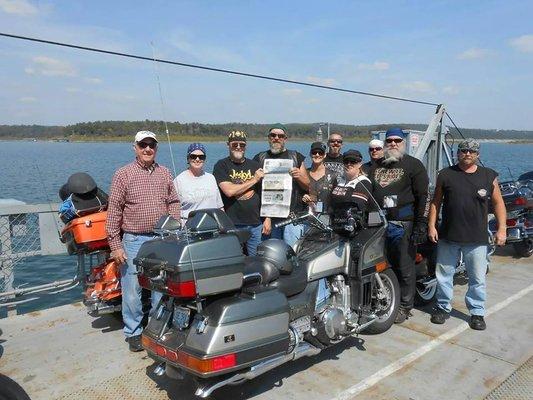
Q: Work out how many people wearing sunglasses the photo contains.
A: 10